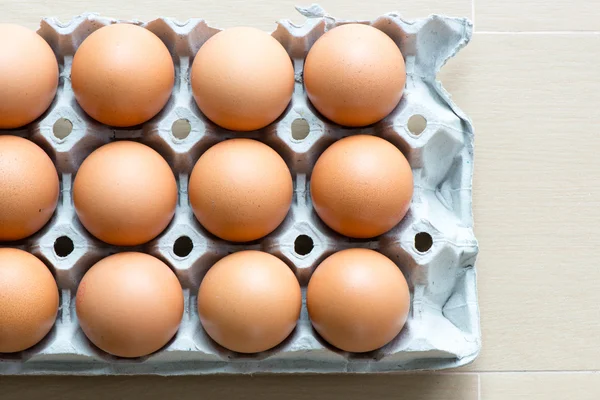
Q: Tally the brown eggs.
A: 12